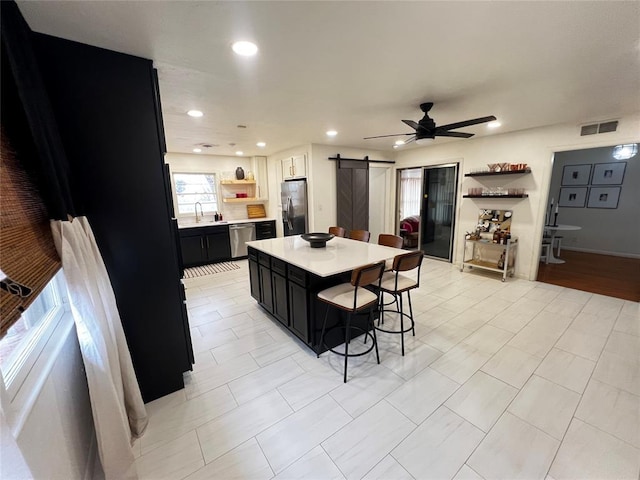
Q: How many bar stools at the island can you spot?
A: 5